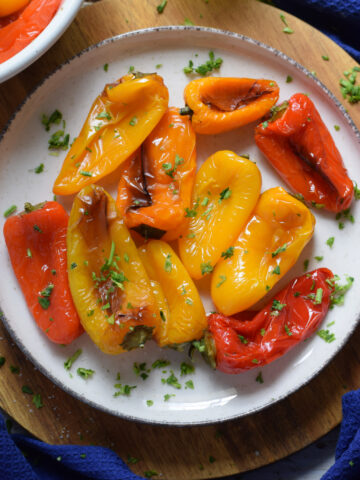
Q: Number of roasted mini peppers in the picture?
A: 10